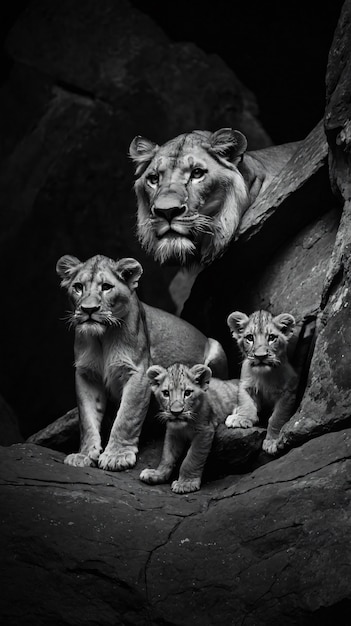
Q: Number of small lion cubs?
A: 2